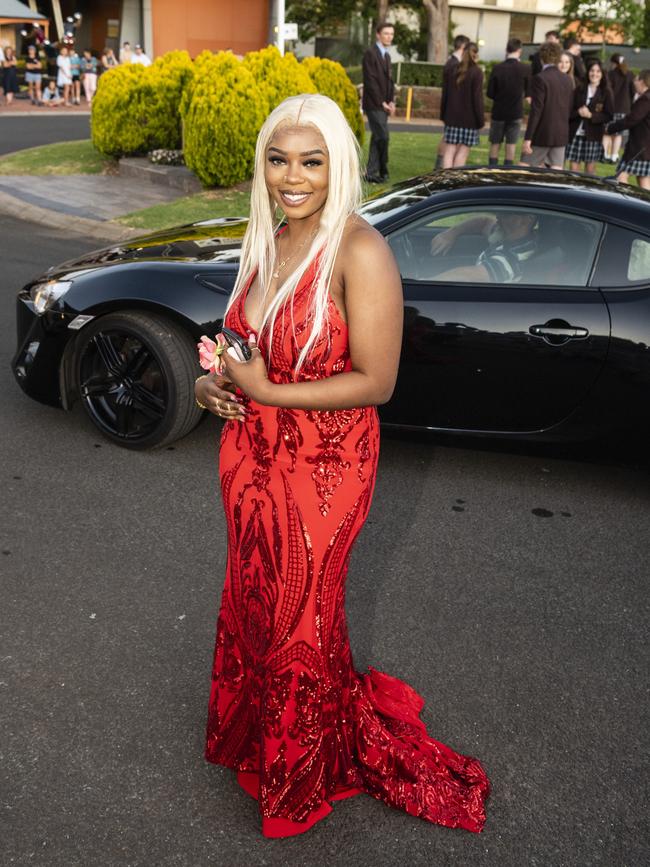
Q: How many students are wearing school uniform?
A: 11